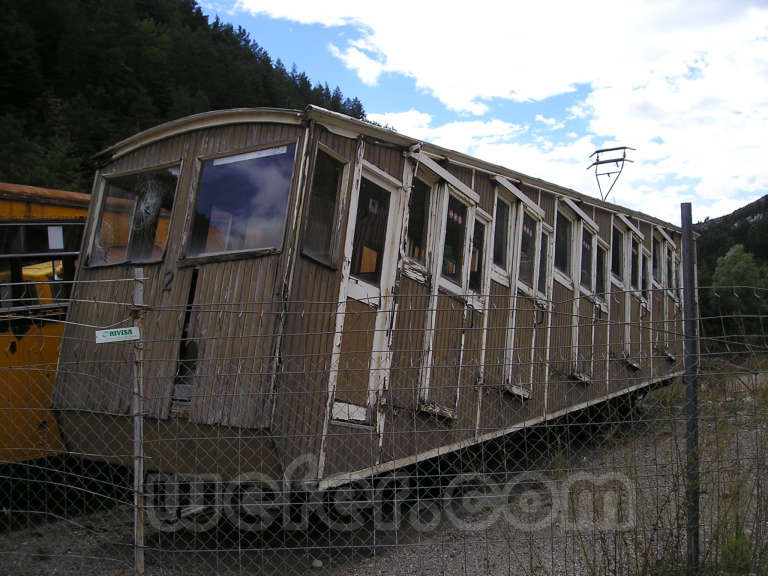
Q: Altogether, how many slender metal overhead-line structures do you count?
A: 1